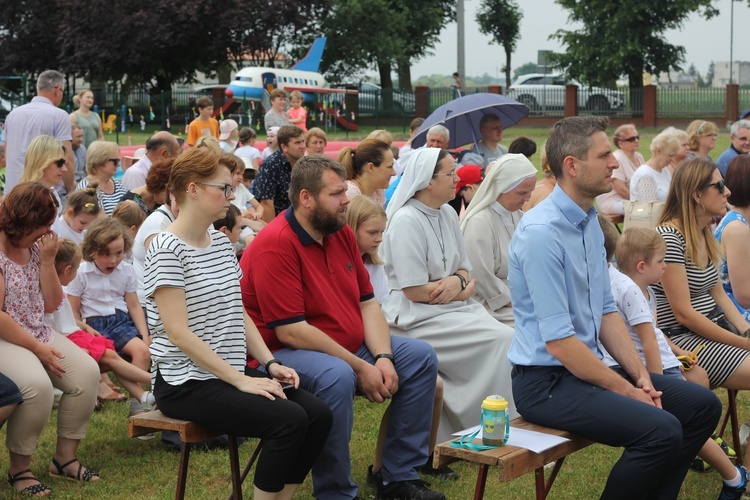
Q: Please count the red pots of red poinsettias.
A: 0